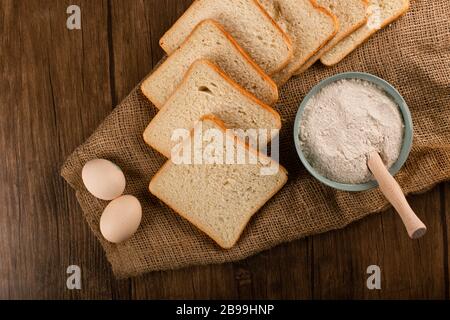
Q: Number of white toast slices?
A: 7